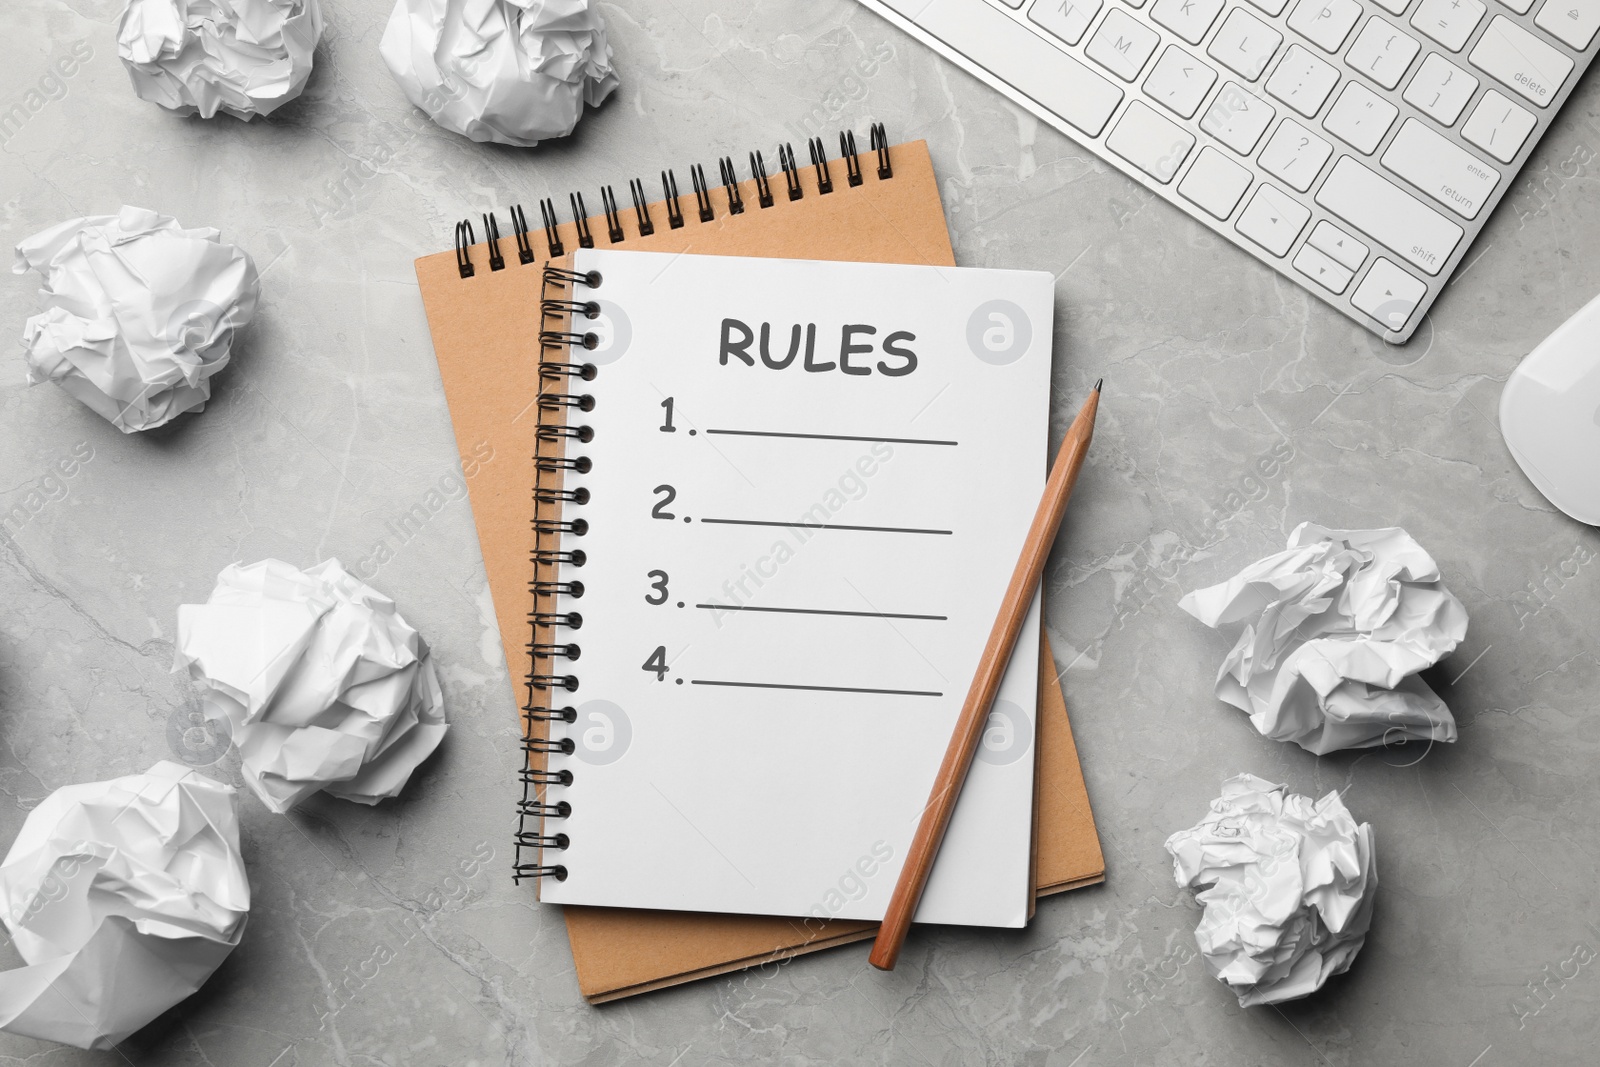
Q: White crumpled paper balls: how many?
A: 7